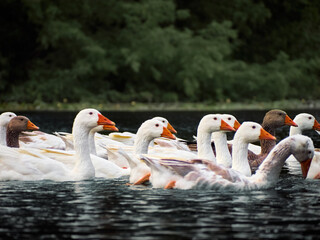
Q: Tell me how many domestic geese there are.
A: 12